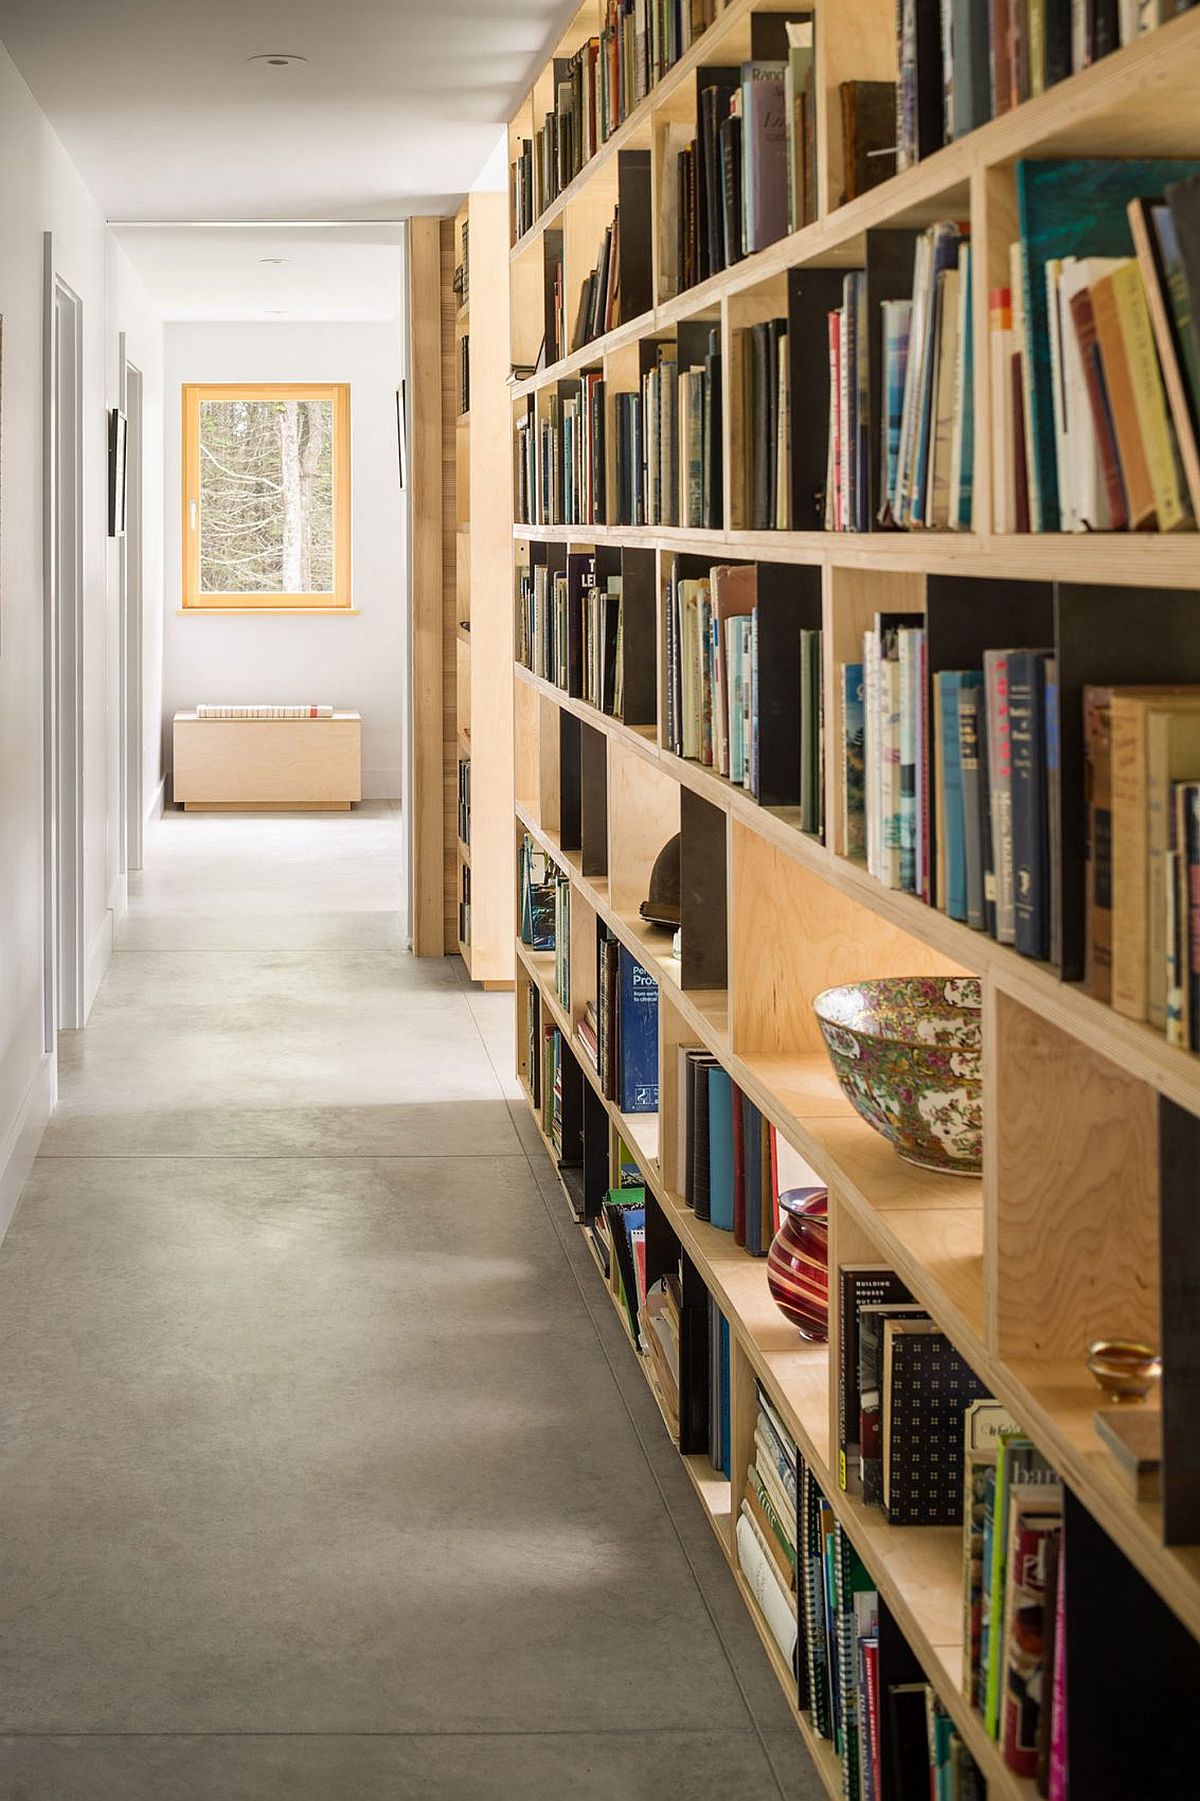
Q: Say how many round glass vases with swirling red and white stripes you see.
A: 1